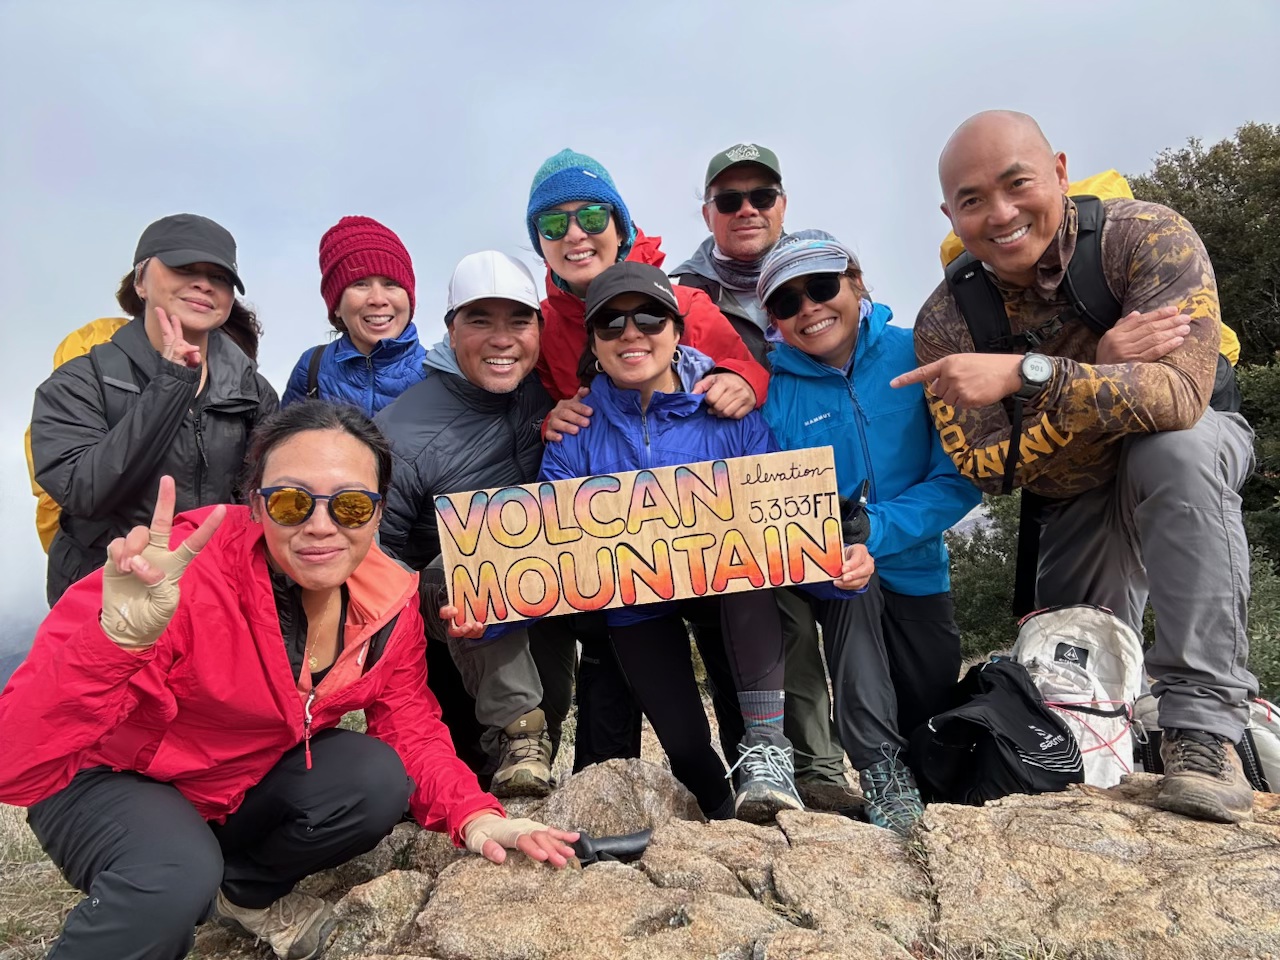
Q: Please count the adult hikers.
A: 9